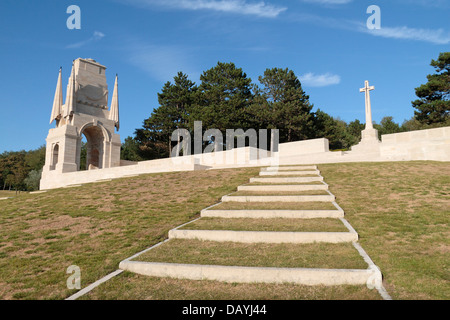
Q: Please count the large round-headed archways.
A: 1